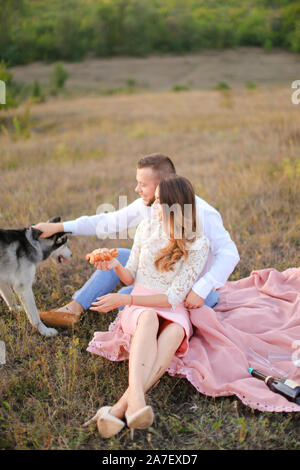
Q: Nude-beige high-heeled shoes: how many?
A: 2